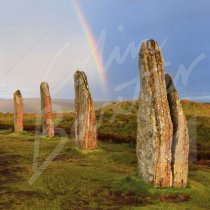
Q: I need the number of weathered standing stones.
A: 5